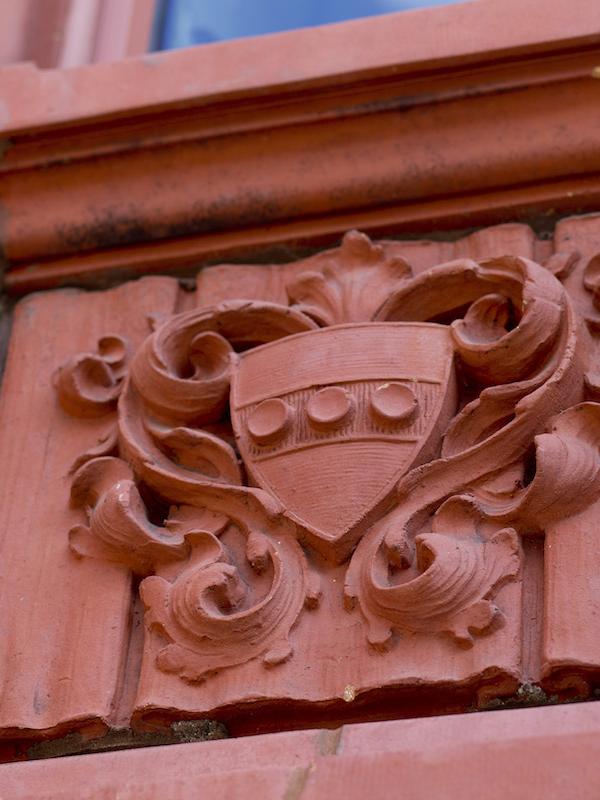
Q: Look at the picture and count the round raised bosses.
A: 3